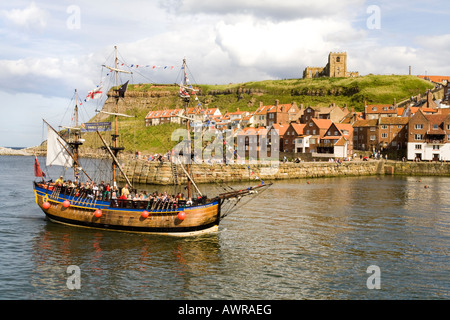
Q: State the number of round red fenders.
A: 5